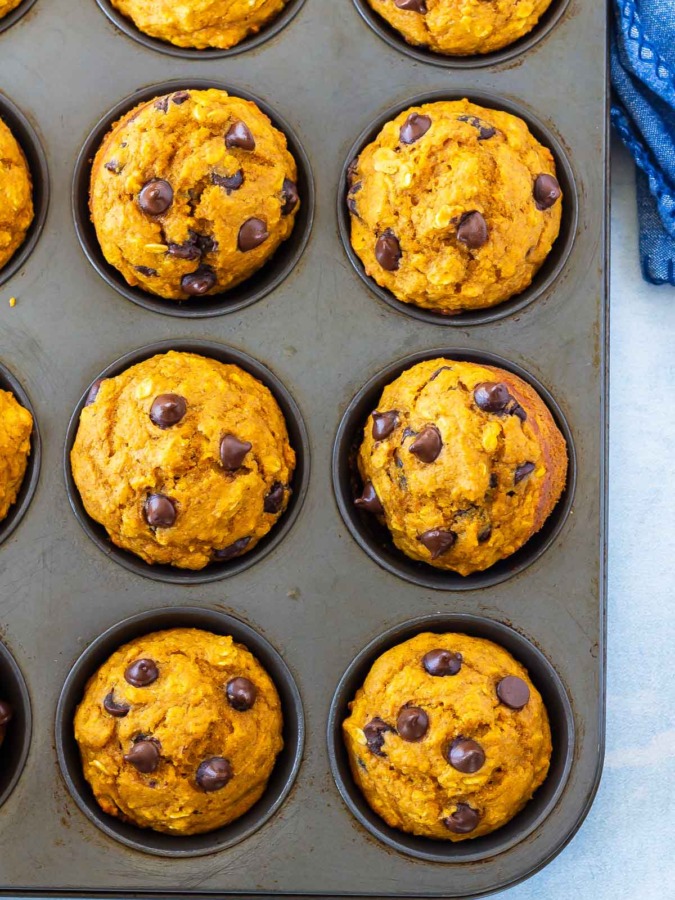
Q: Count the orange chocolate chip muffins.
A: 12